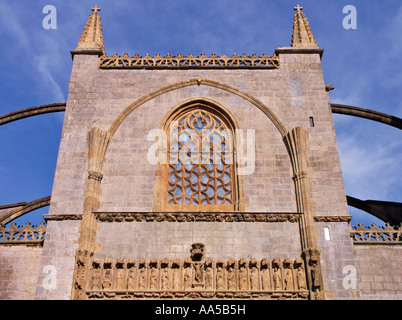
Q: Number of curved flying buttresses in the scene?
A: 4